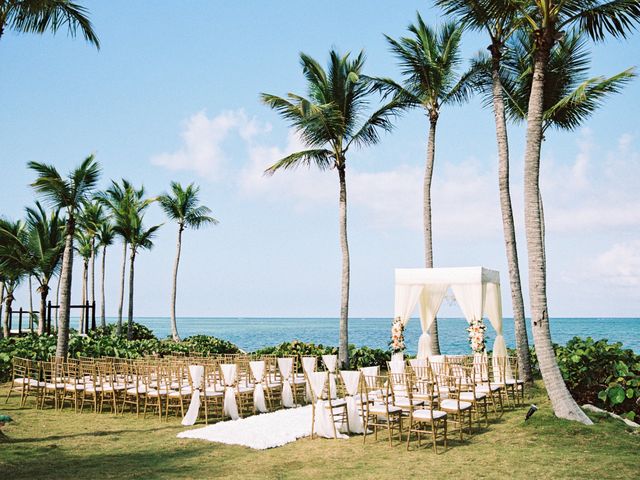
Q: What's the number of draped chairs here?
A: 12